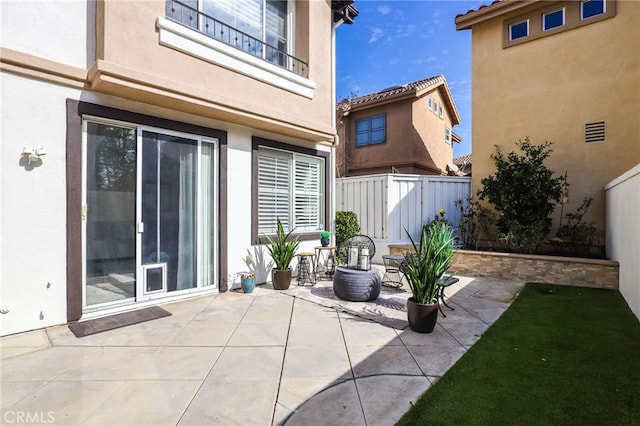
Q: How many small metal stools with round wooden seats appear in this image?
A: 2